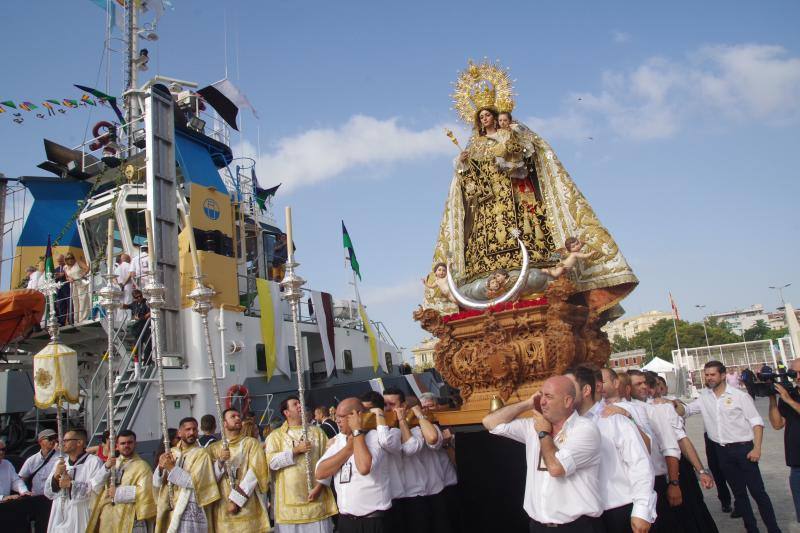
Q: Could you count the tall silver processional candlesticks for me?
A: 4